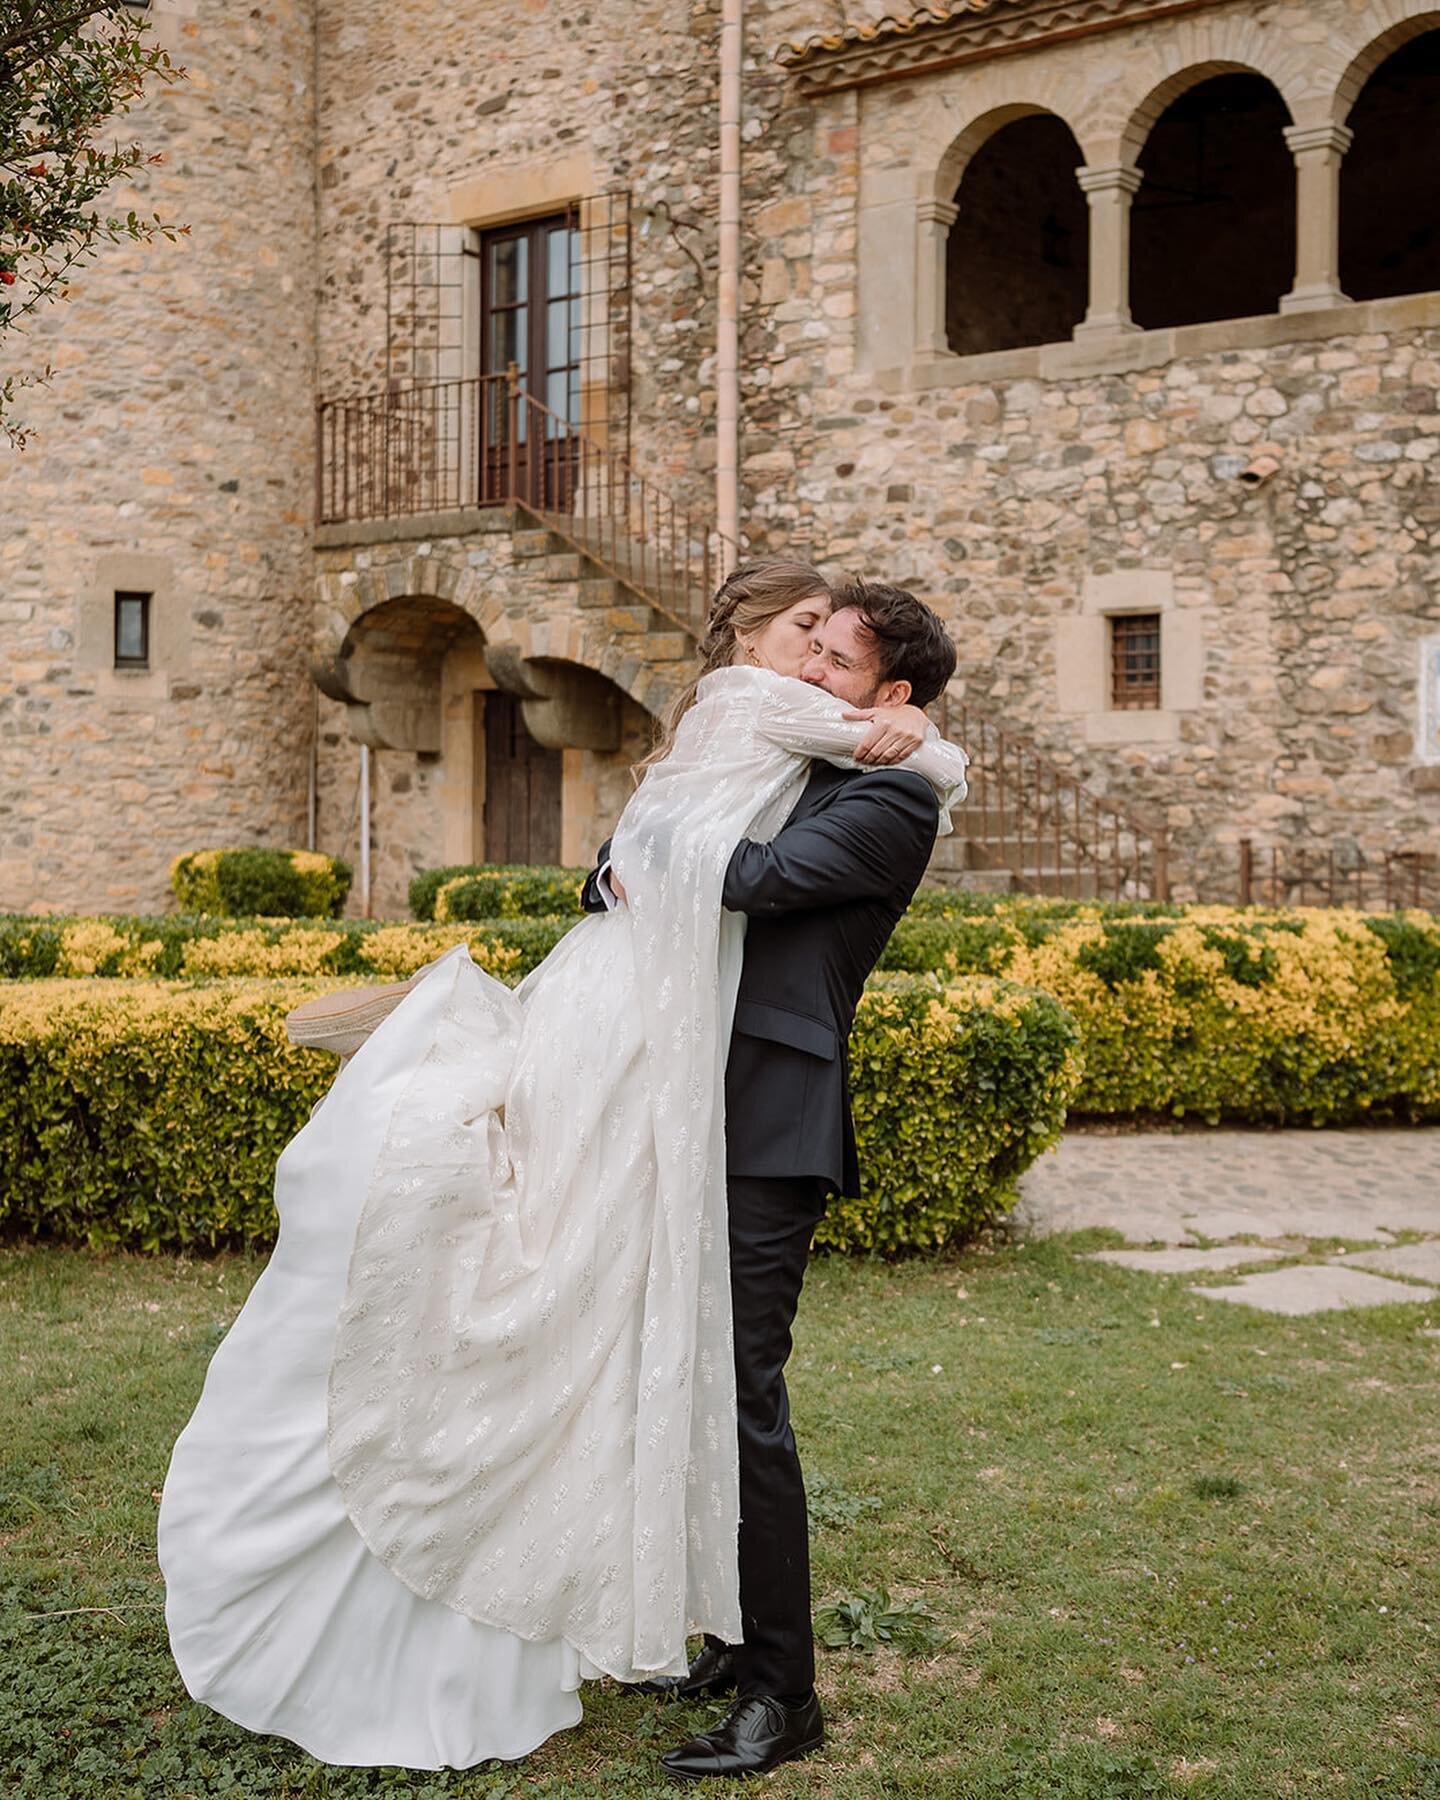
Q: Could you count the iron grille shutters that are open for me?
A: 2